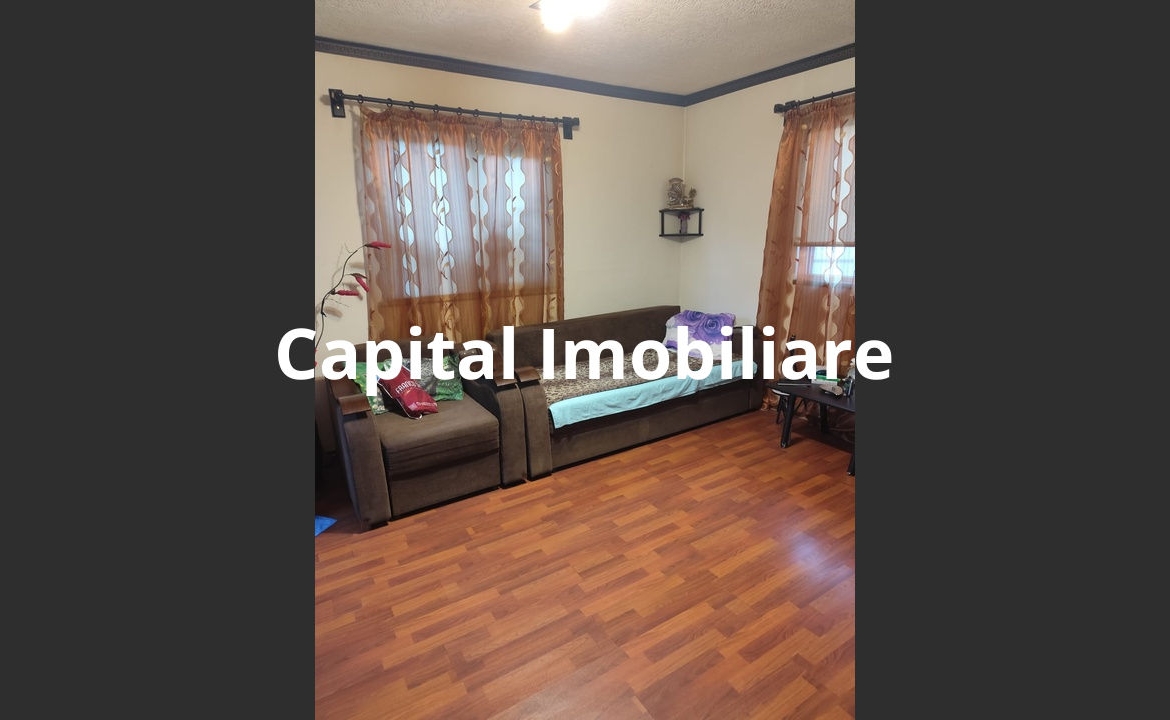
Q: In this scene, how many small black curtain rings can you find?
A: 14